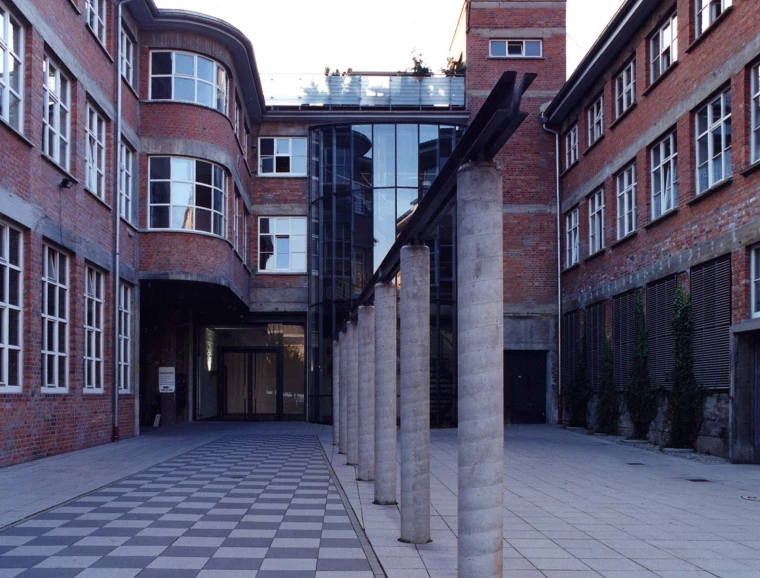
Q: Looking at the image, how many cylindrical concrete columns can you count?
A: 7